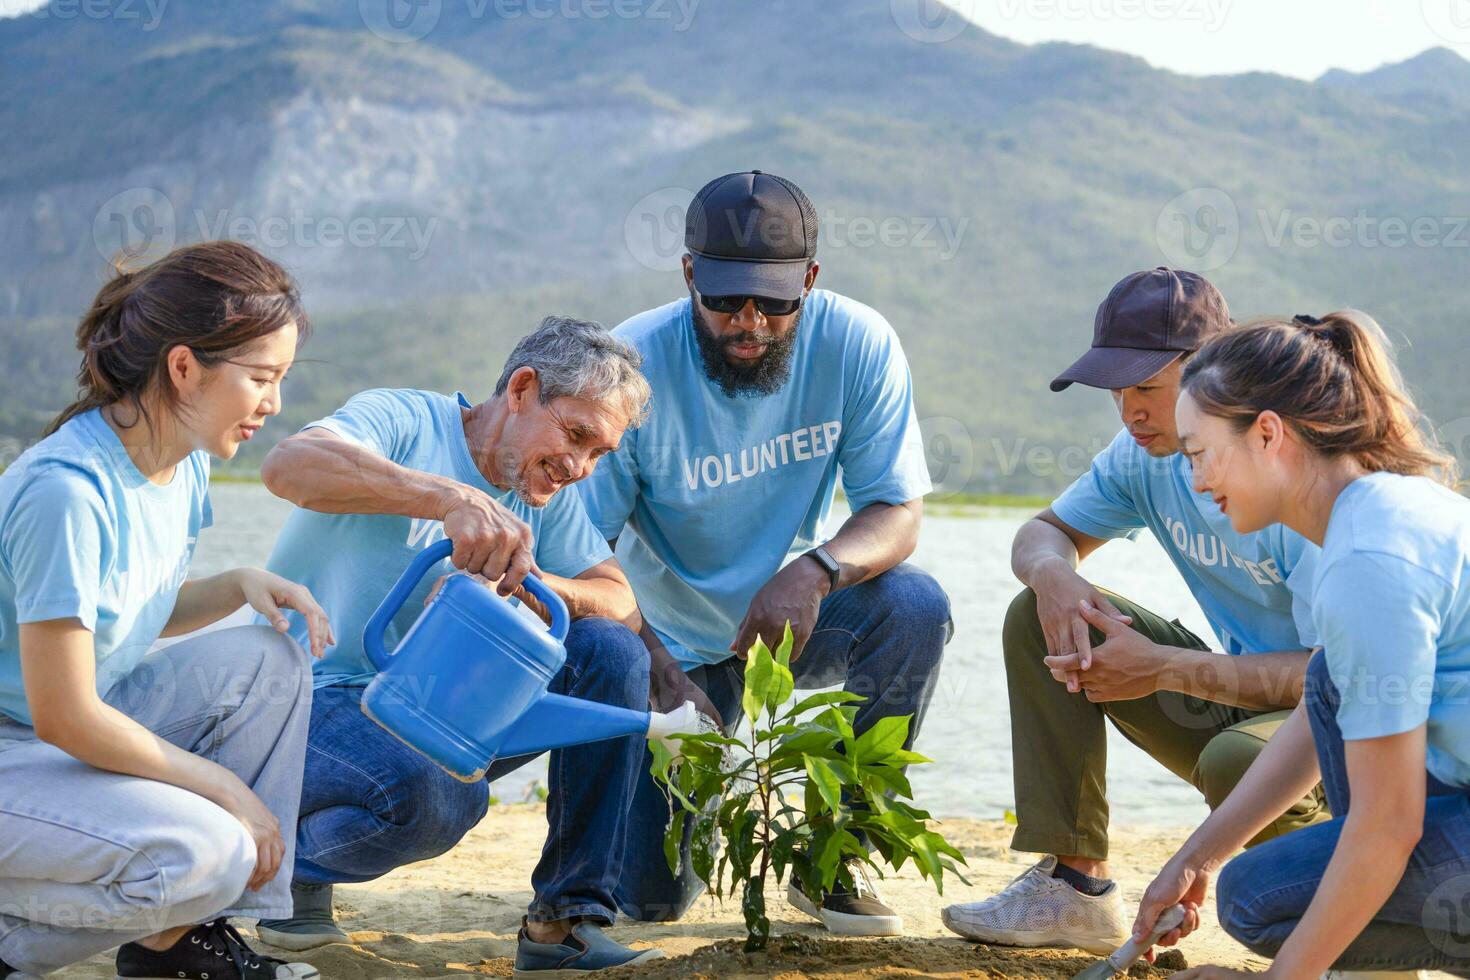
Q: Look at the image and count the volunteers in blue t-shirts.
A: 5